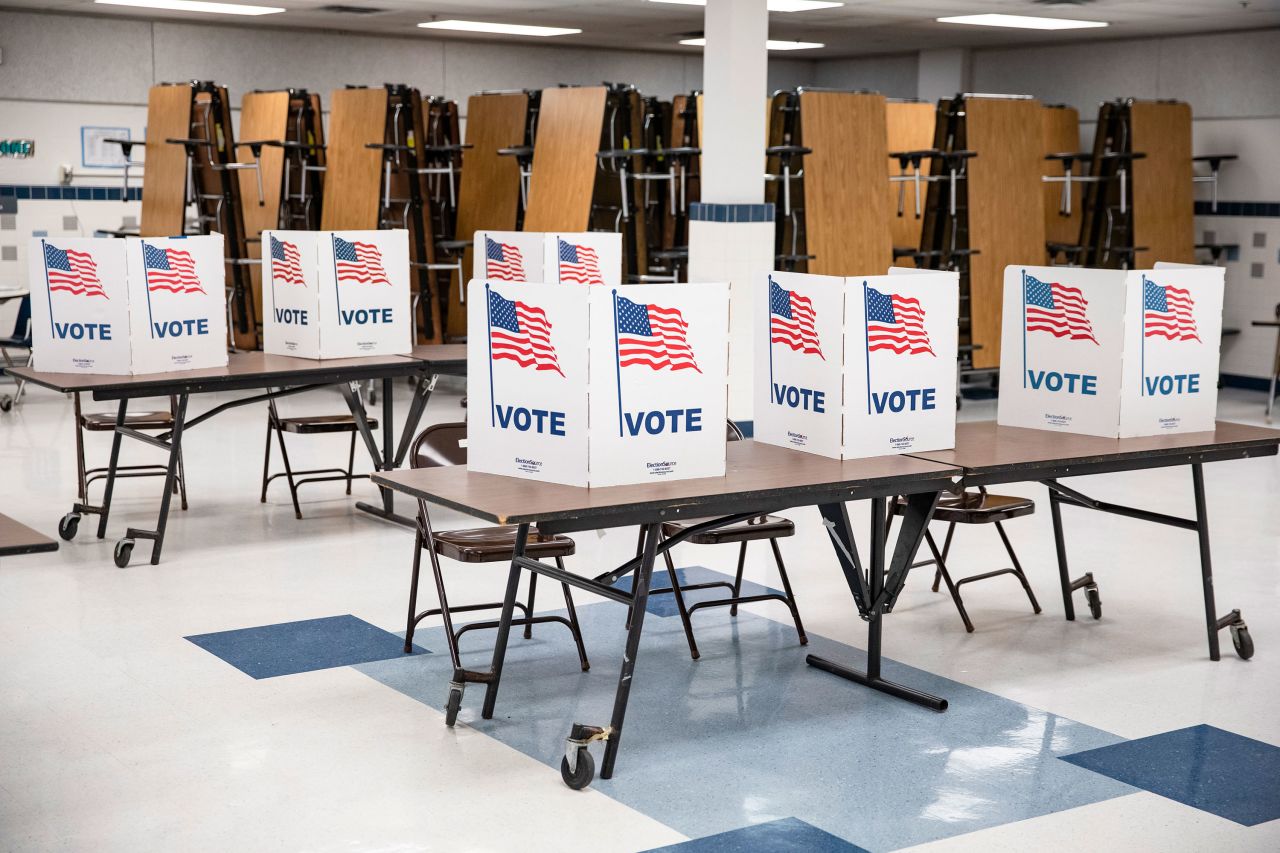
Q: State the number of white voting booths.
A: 6